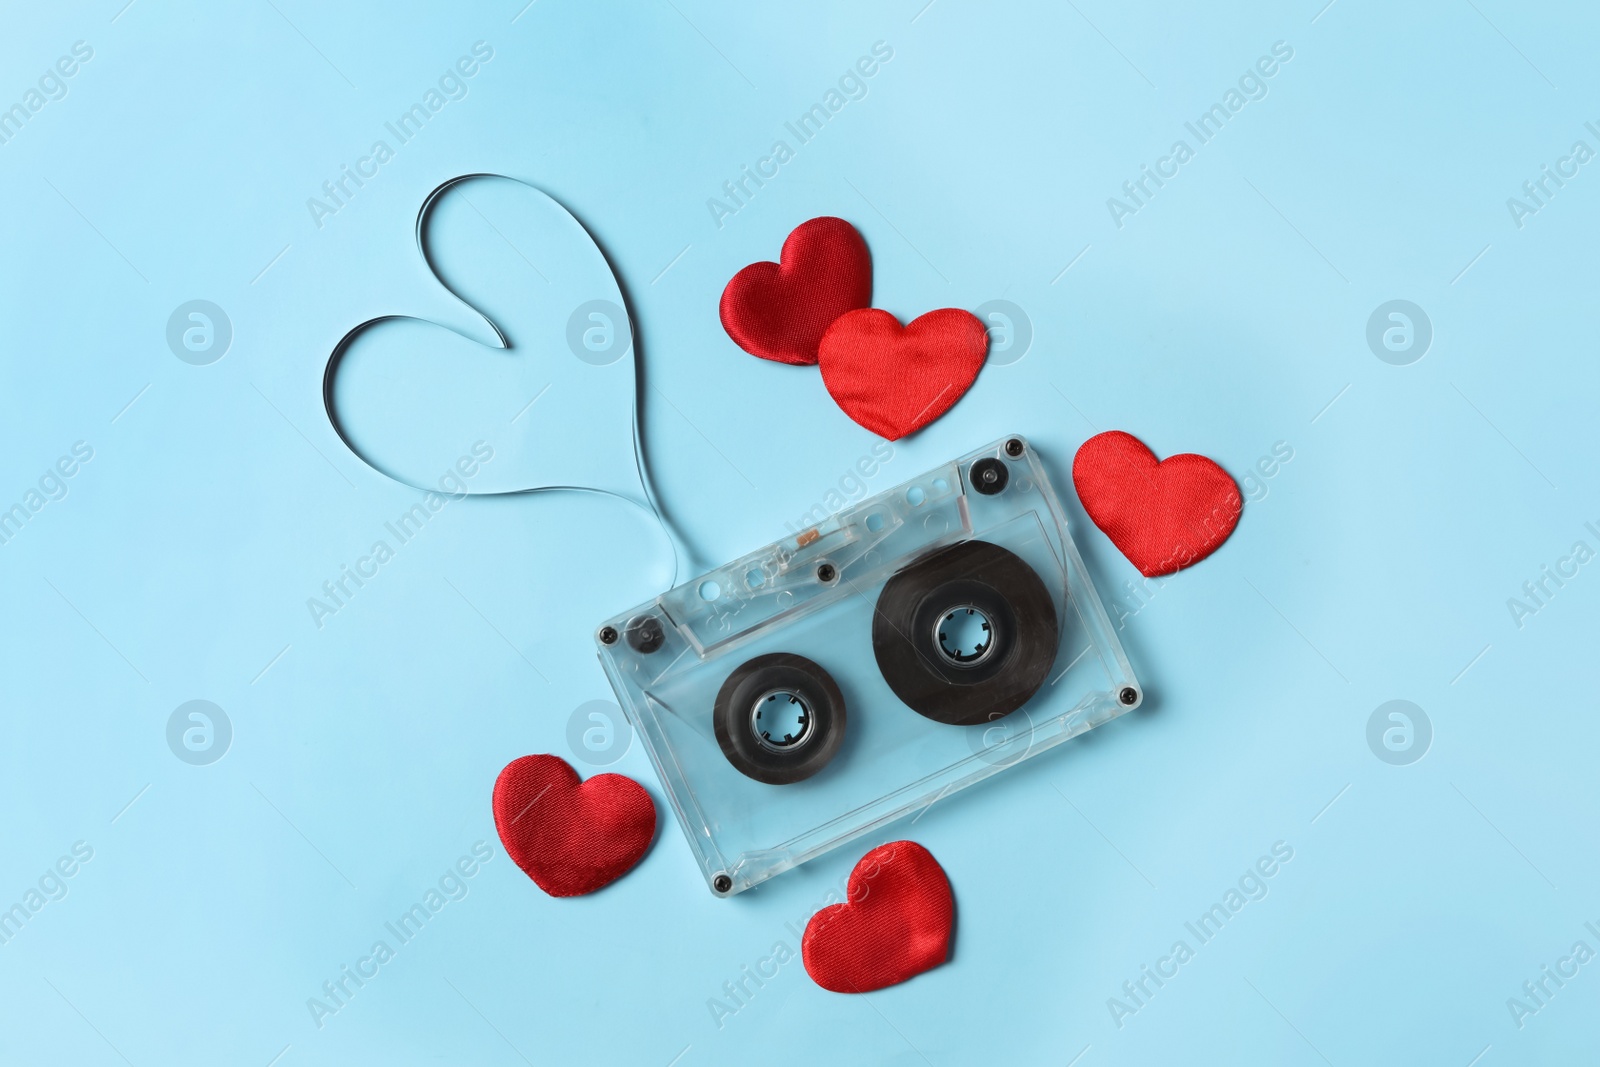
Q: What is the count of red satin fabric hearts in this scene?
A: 5